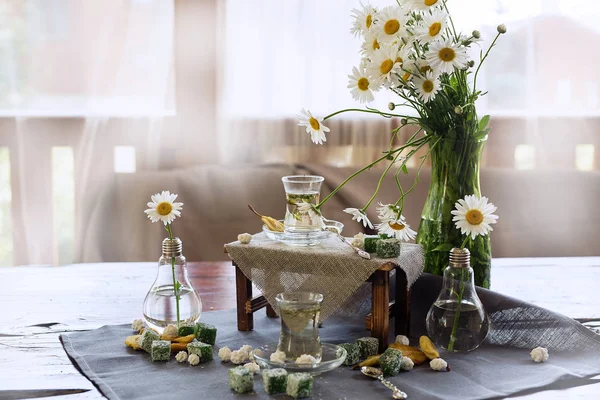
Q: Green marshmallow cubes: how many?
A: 13